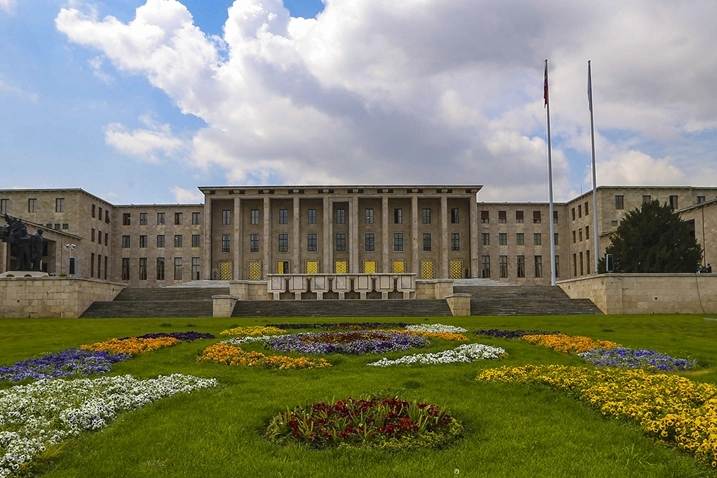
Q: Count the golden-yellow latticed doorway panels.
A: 9